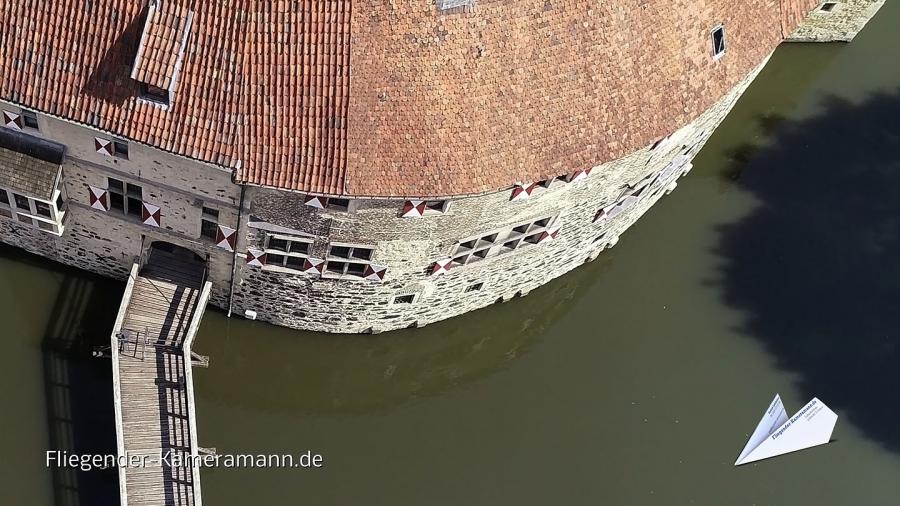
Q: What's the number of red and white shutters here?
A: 15